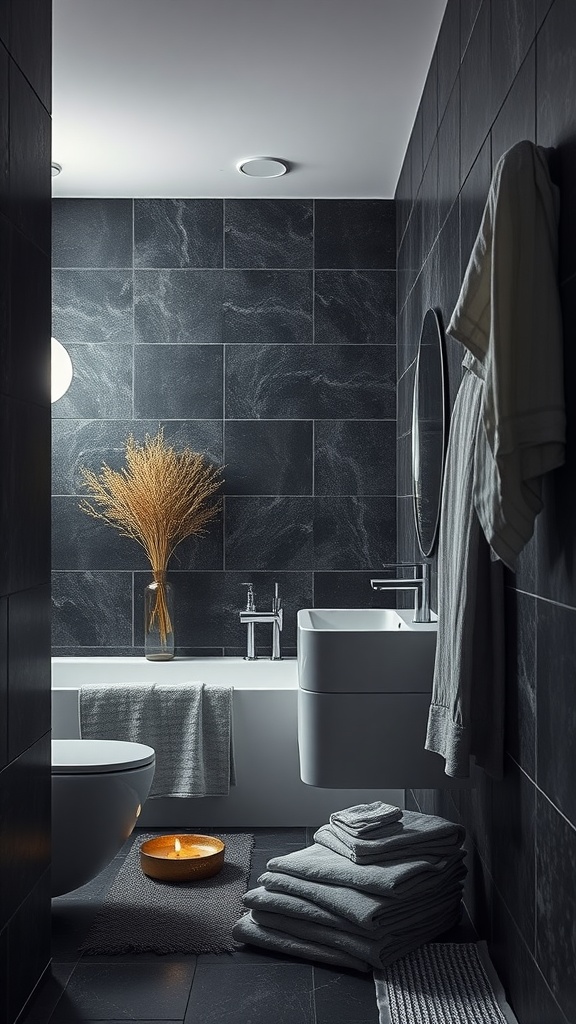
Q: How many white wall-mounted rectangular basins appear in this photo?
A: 1